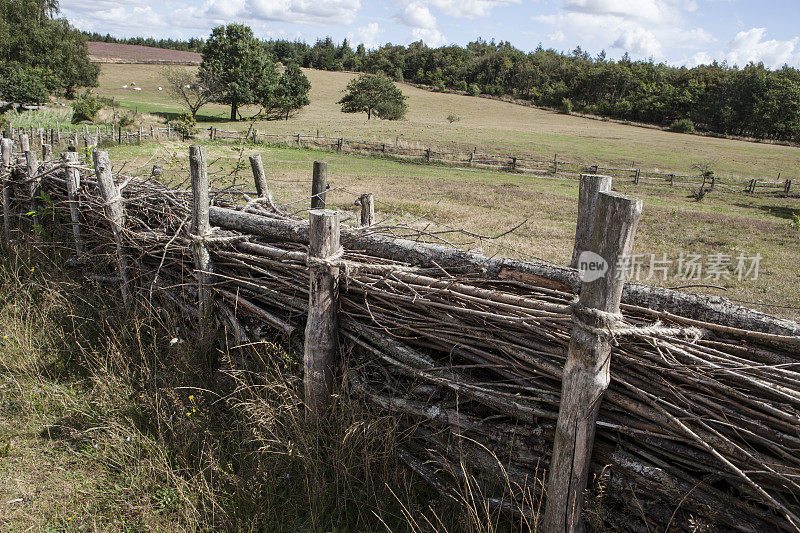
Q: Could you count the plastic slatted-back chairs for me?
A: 0